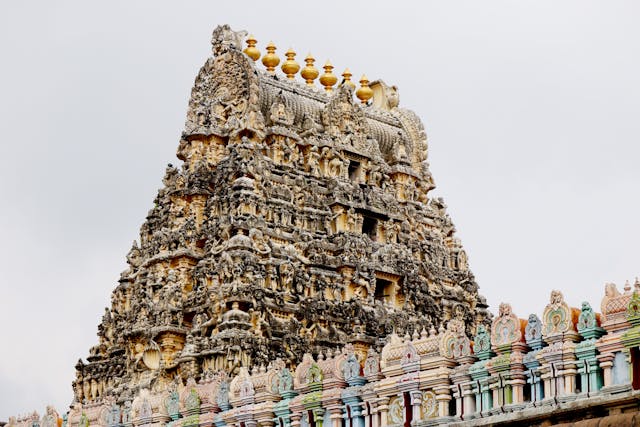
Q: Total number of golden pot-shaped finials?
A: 7